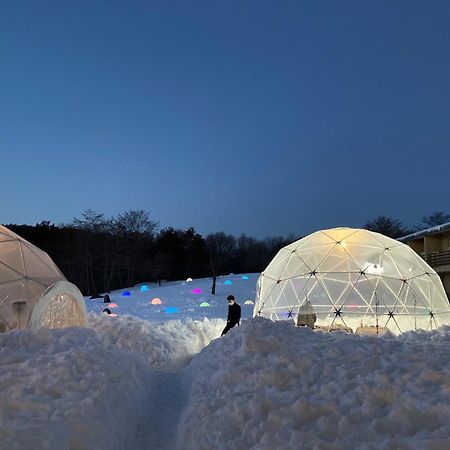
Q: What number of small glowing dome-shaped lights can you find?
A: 12